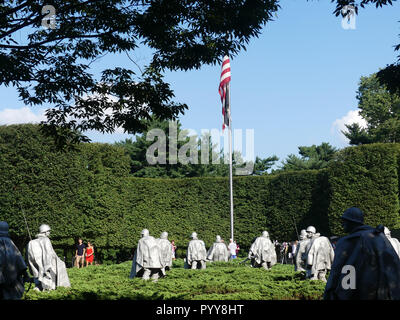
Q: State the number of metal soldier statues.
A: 11